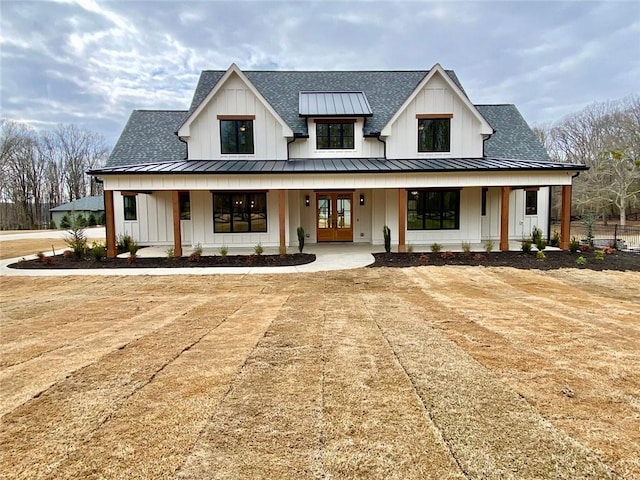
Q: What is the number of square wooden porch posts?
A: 6